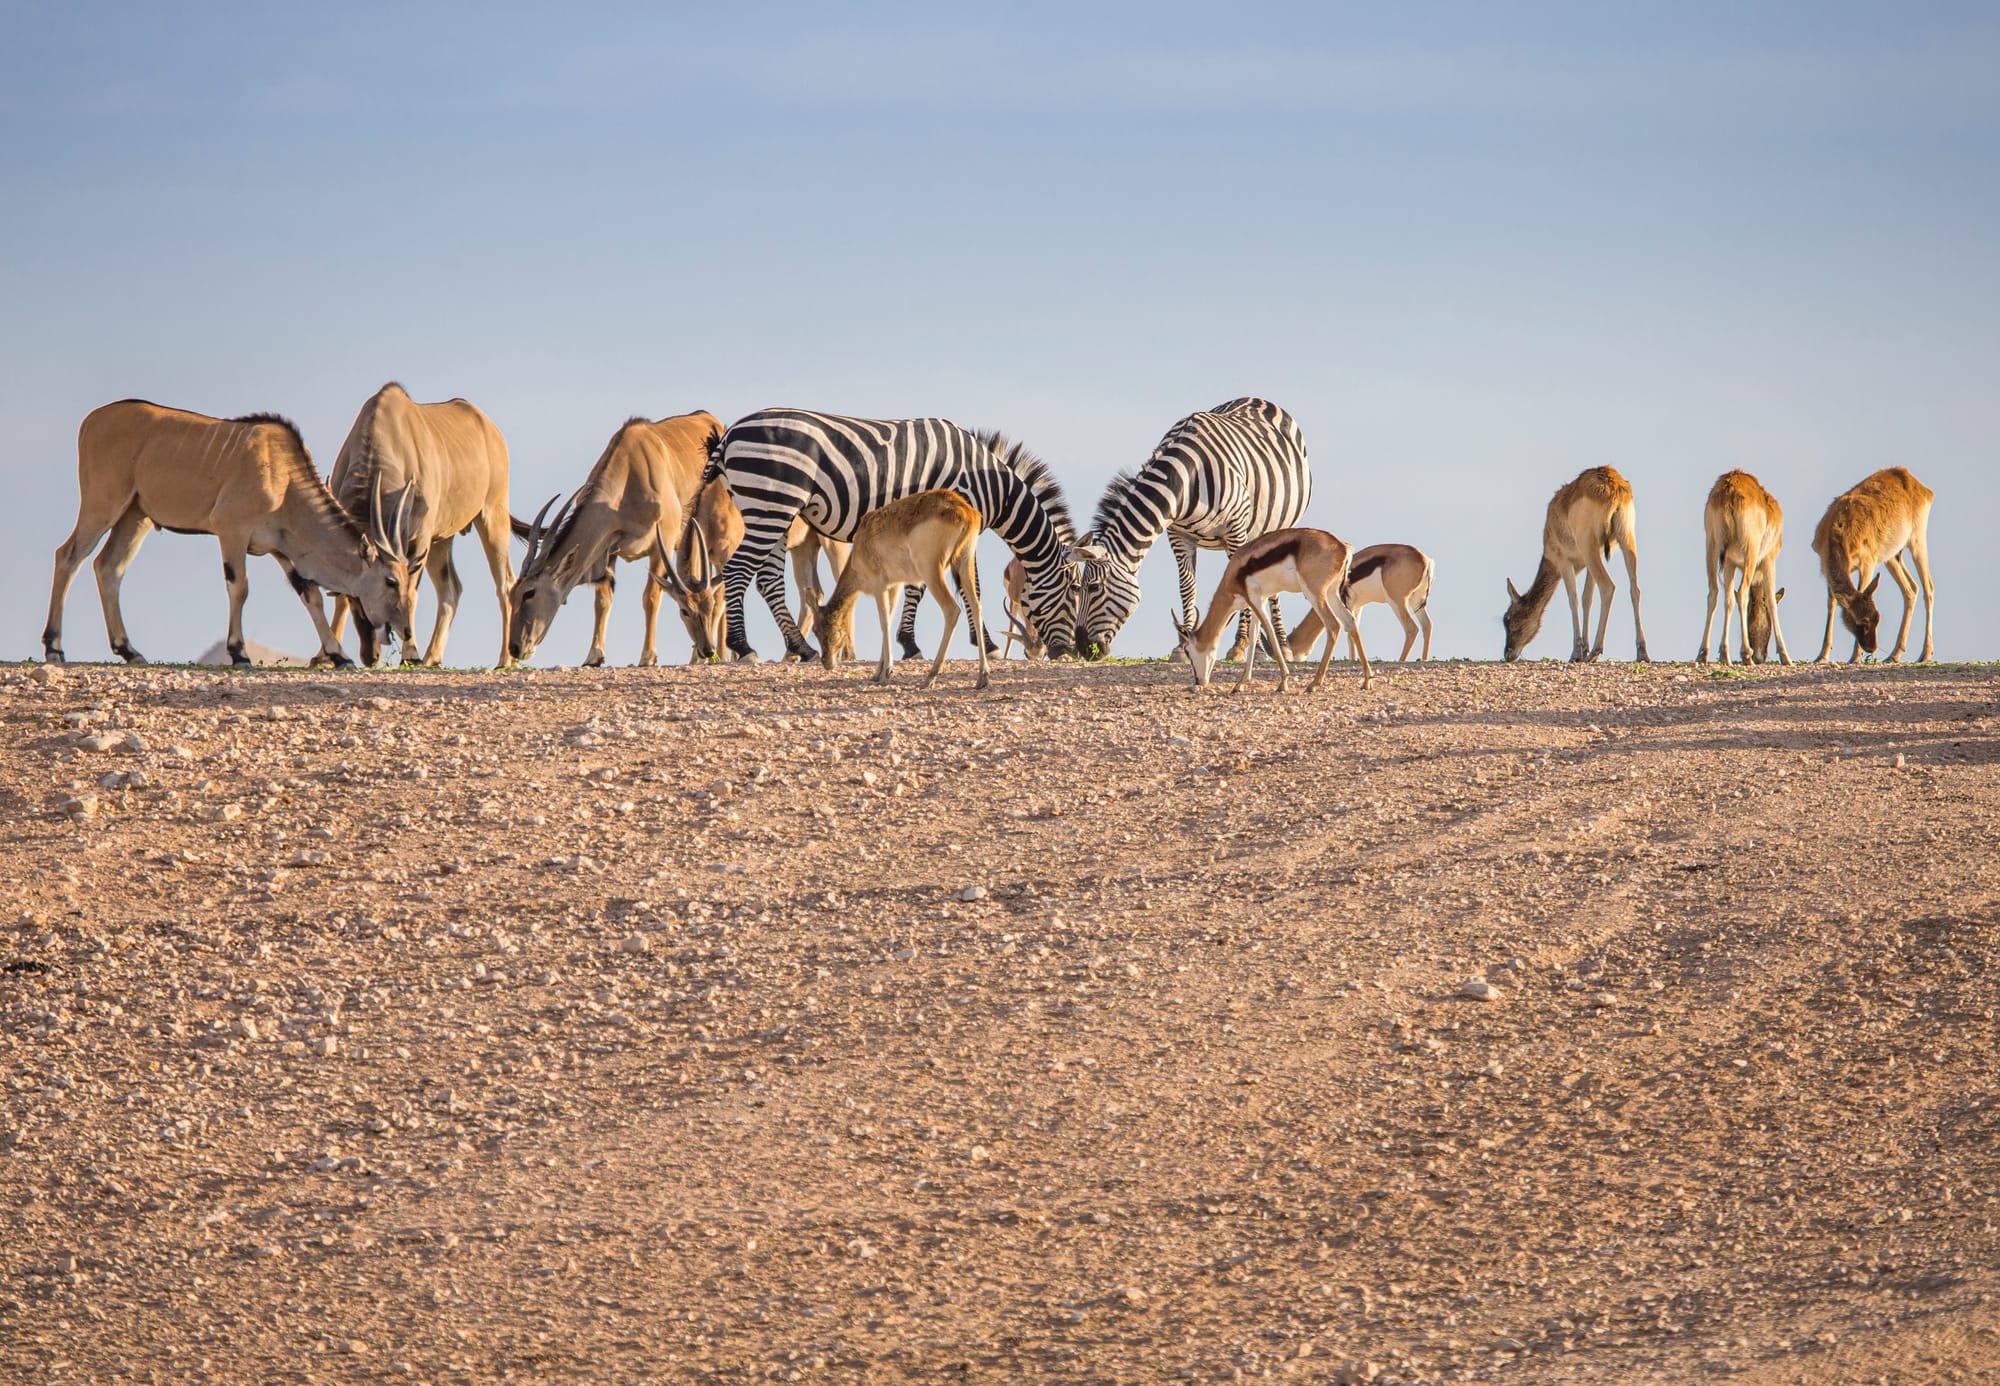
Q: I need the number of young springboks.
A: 2